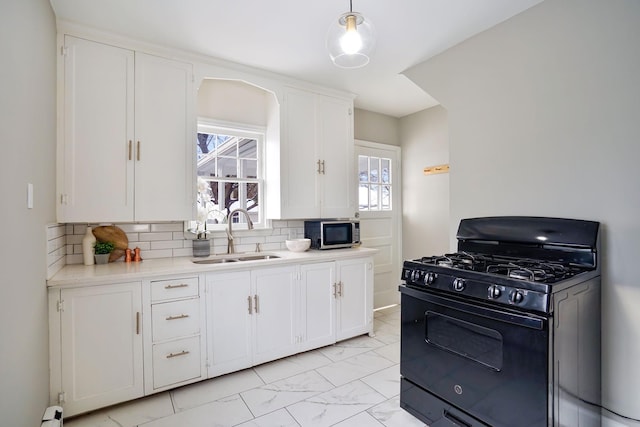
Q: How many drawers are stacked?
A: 3